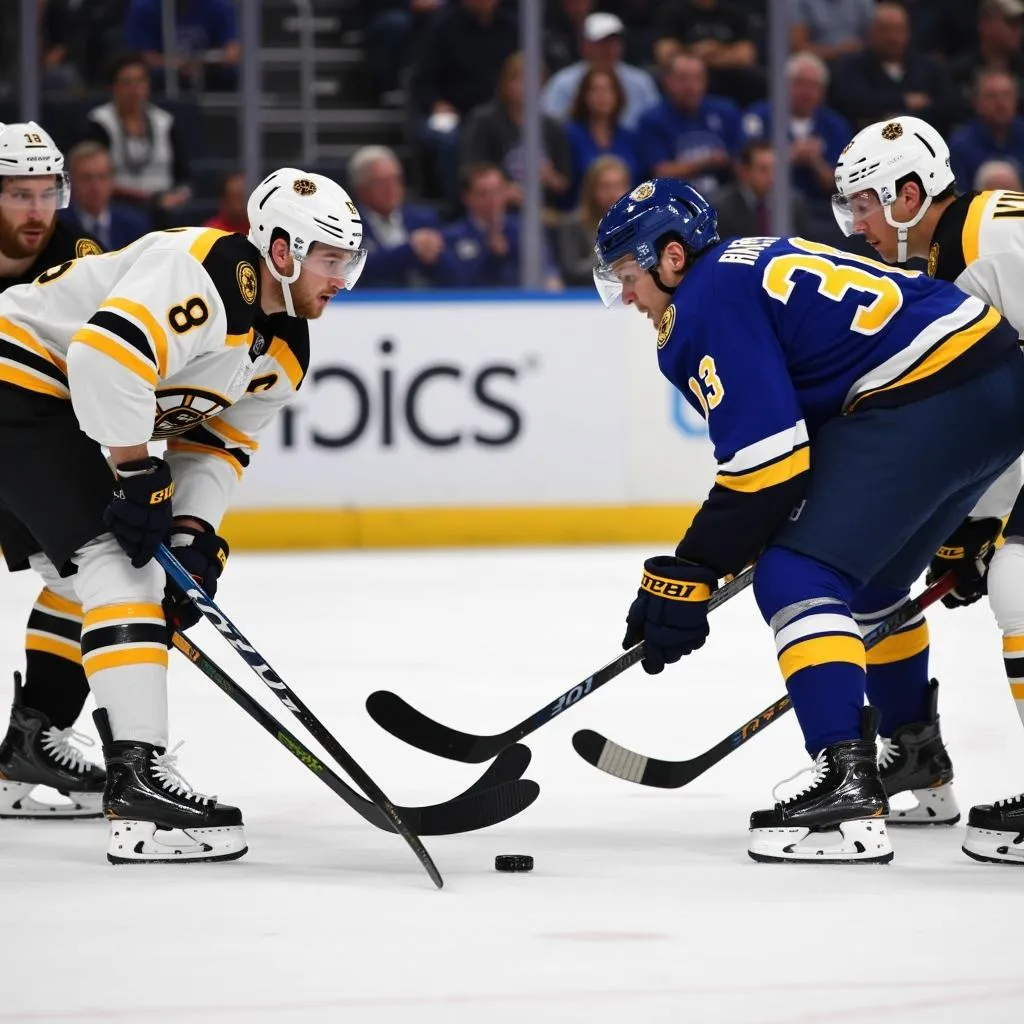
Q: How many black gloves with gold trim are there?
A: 4